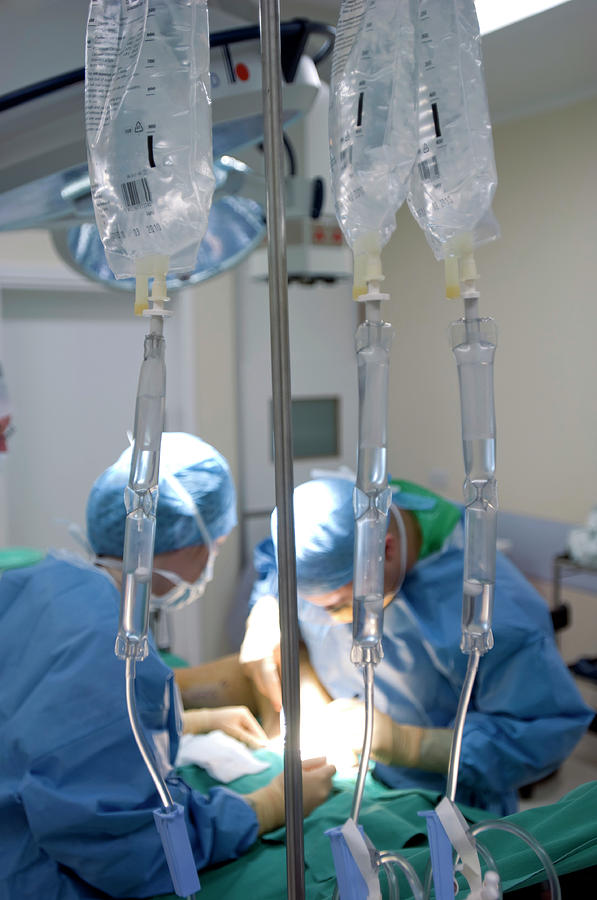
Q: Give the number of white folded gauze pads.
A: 1